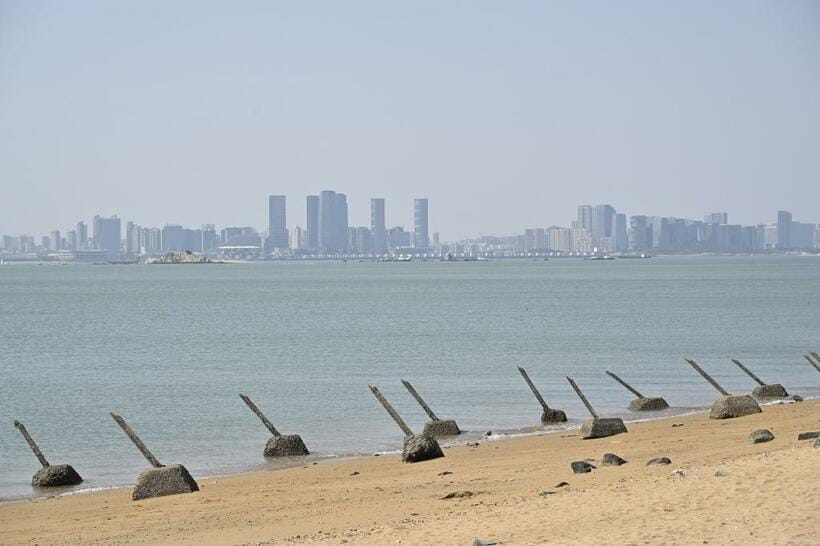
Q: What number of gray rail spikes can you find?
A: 12